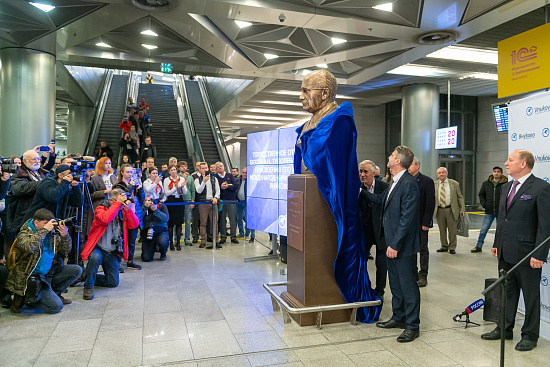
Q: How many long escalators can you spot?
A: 2